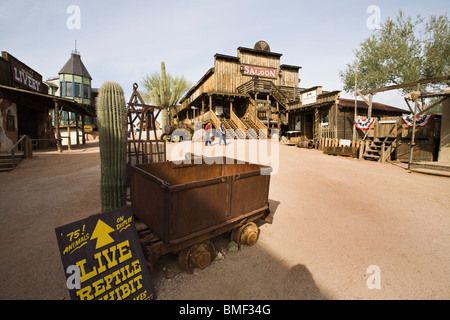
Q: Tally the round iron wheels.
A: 2